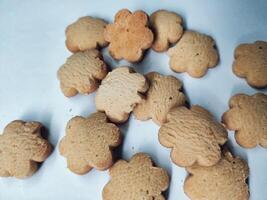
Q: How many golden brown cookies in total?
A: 14